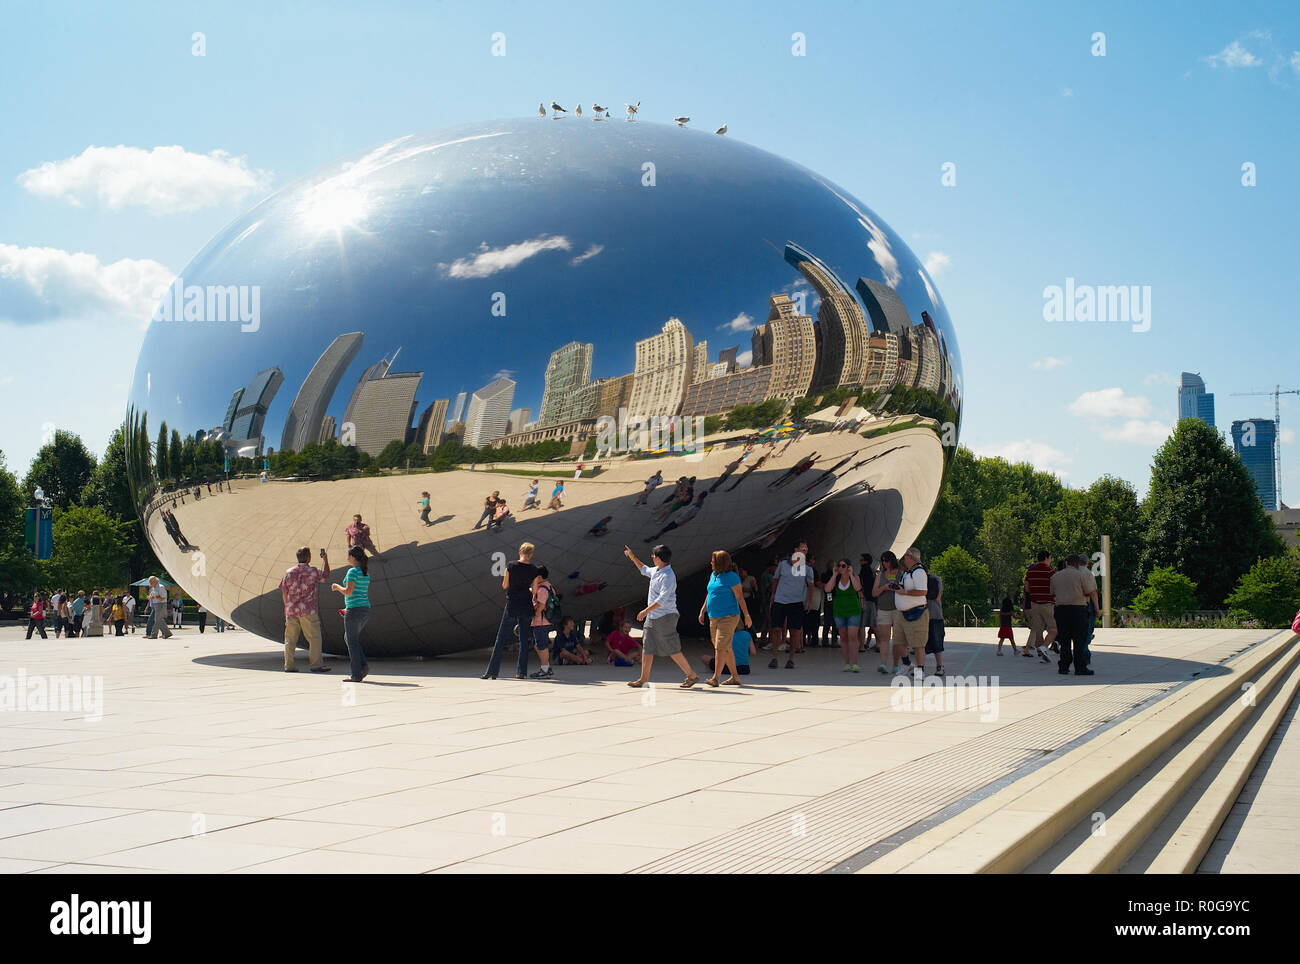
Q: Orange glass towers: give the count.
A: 0